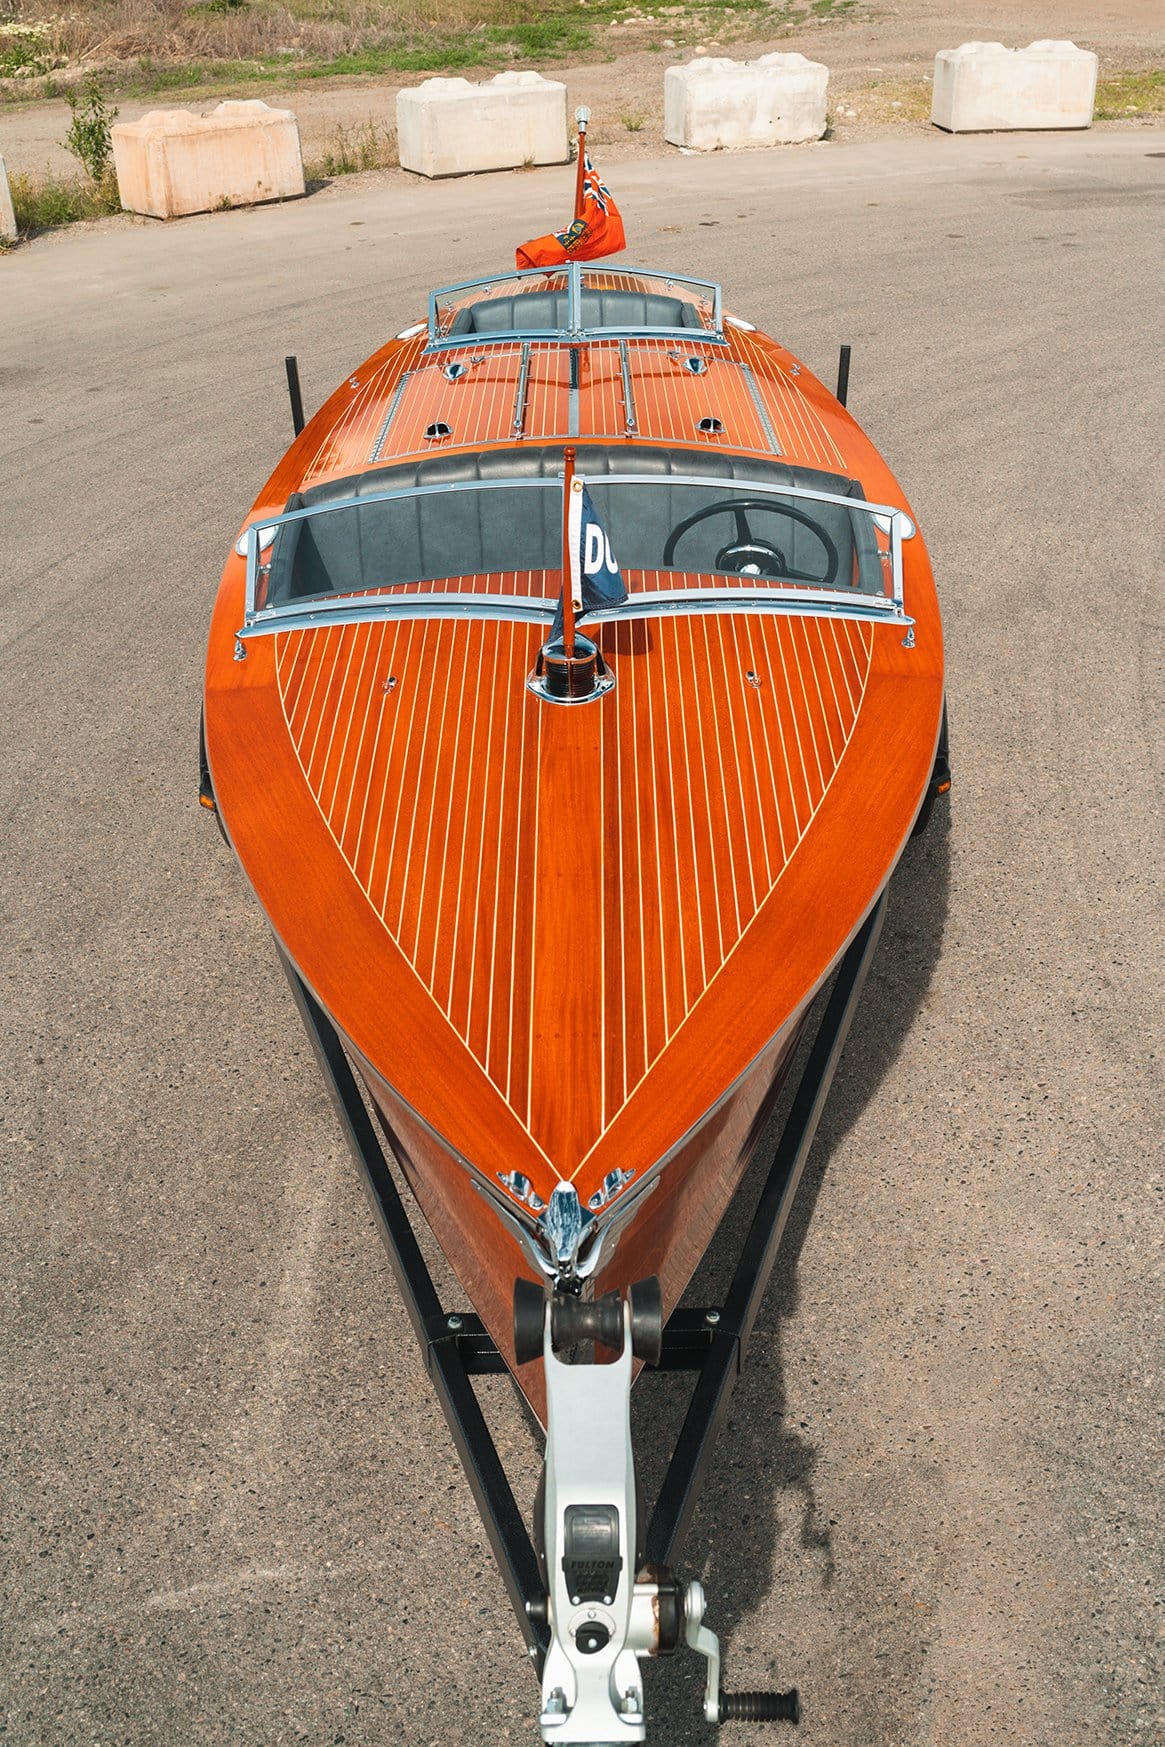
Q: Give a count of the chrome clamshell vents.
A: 4